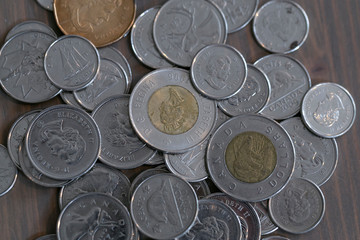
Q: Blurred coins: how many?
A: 0